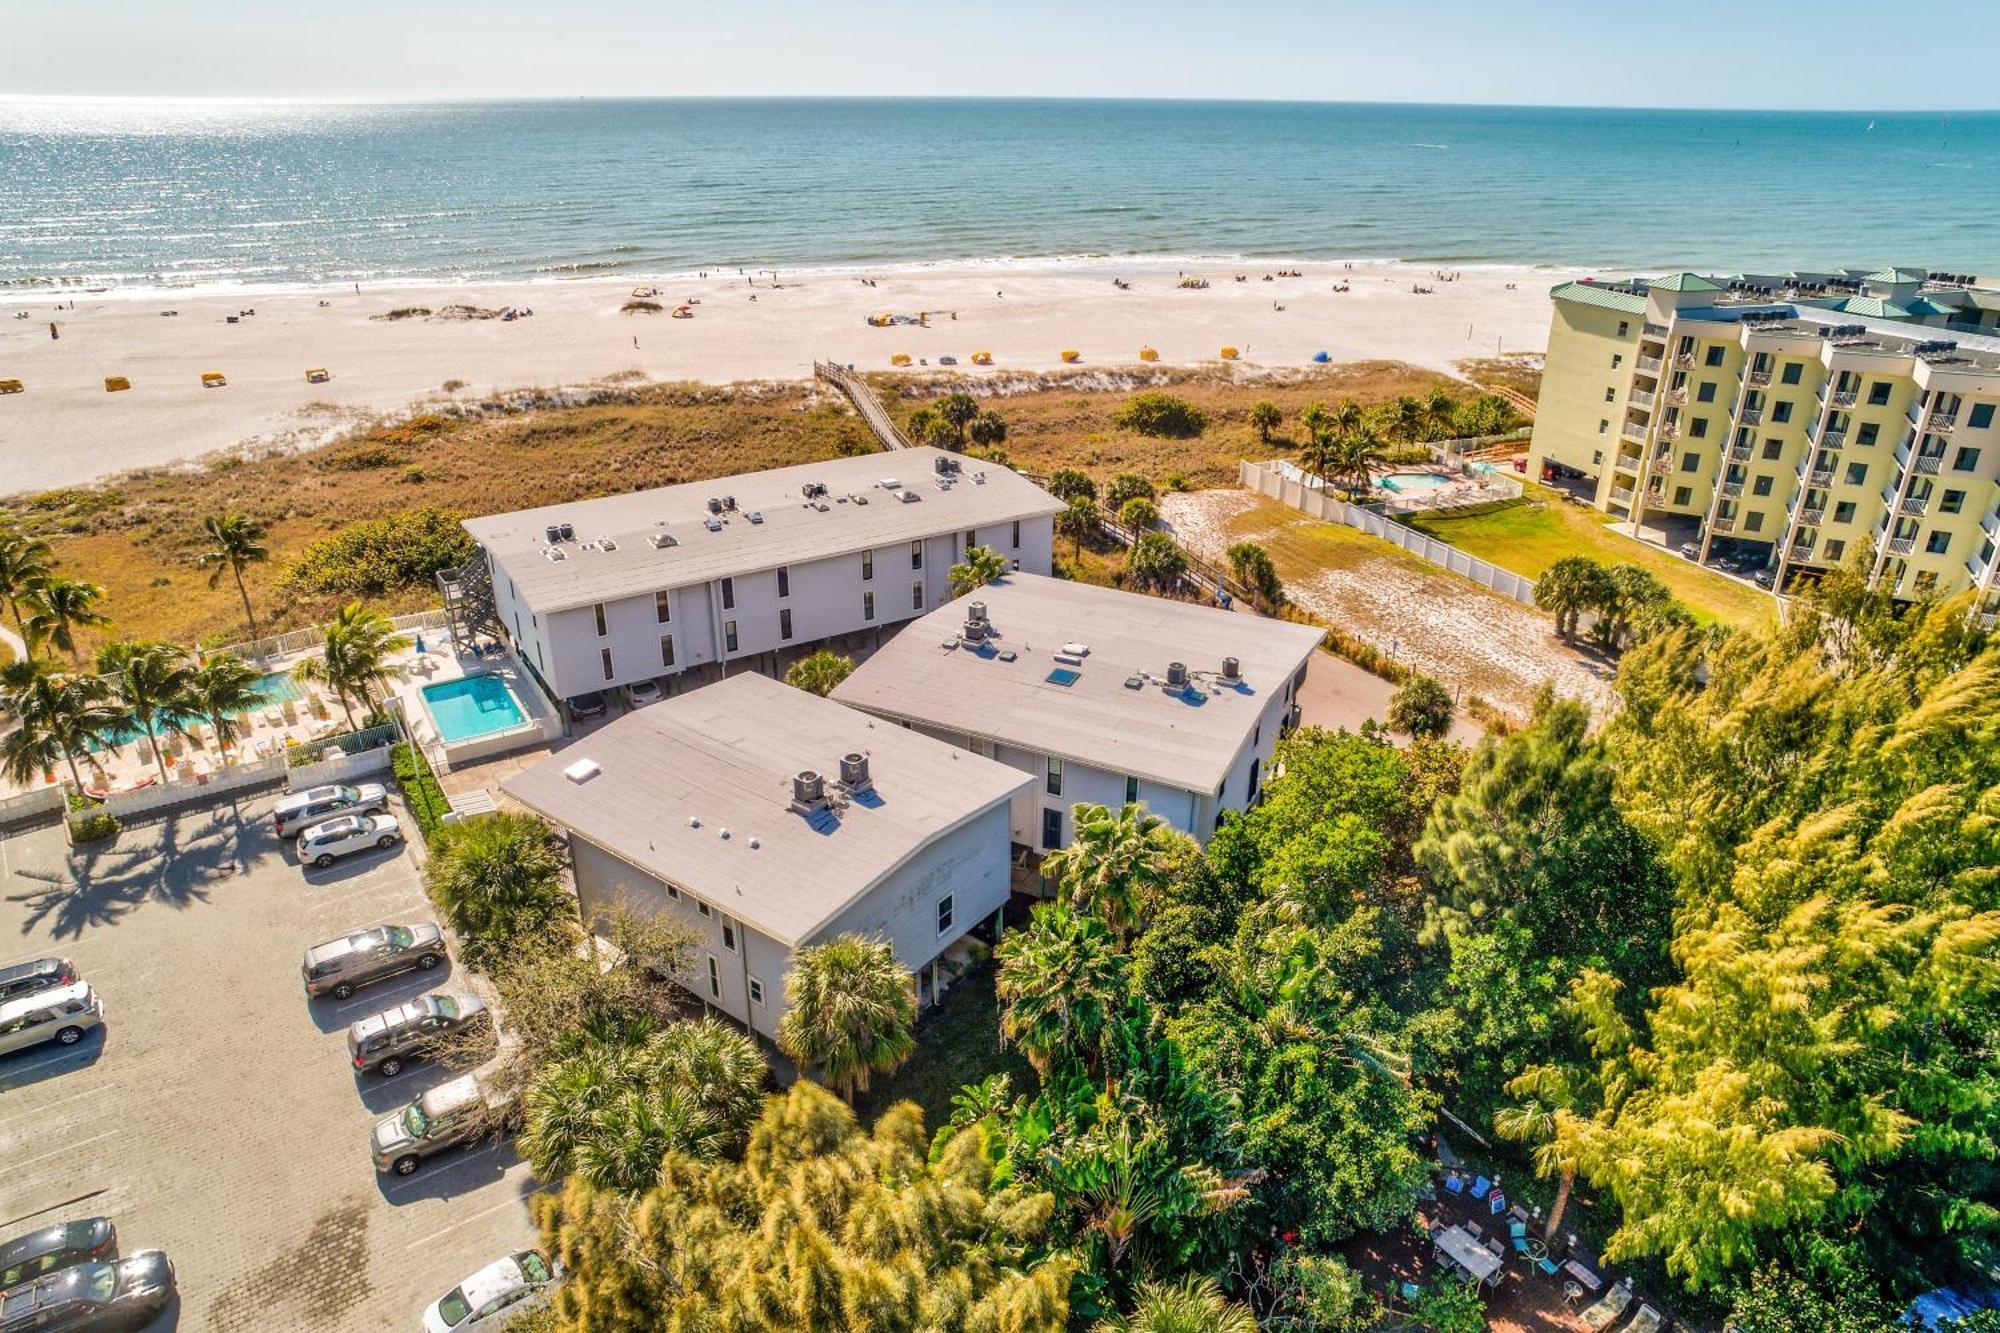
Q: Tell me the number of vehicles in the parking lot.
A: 10